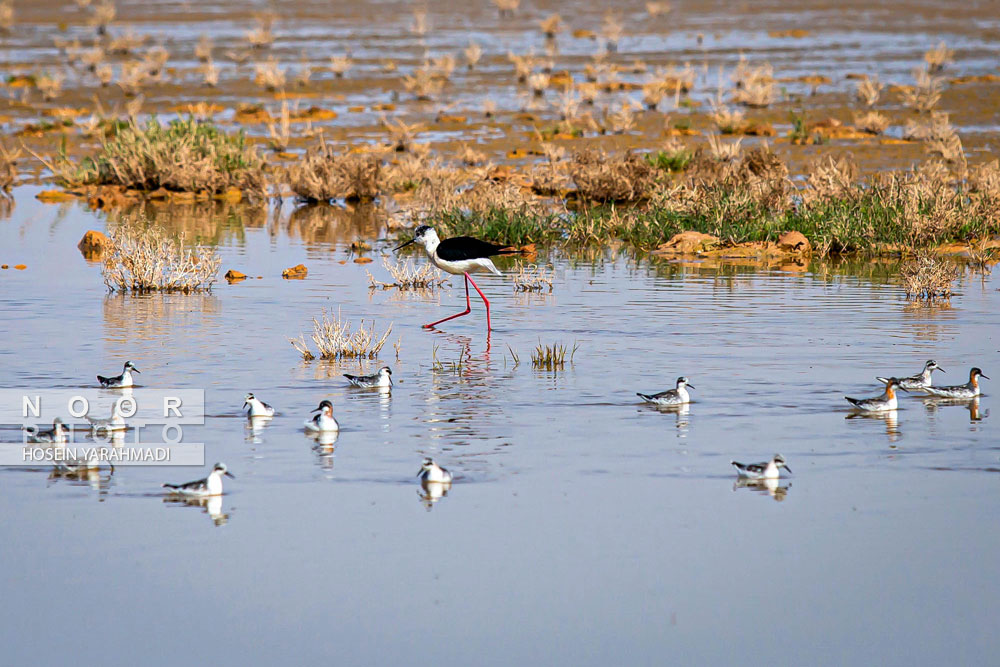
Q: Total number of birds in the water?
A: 15